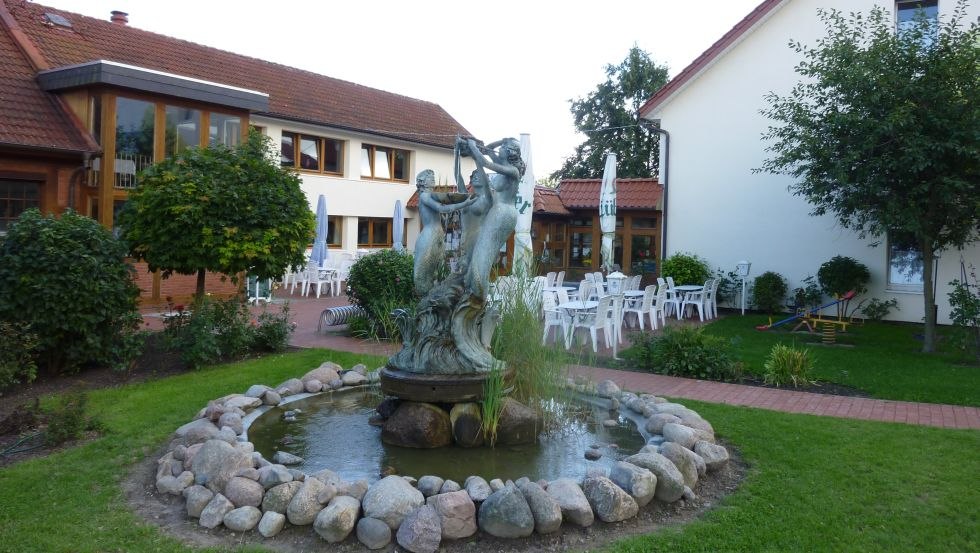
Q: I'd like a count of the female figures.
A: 3